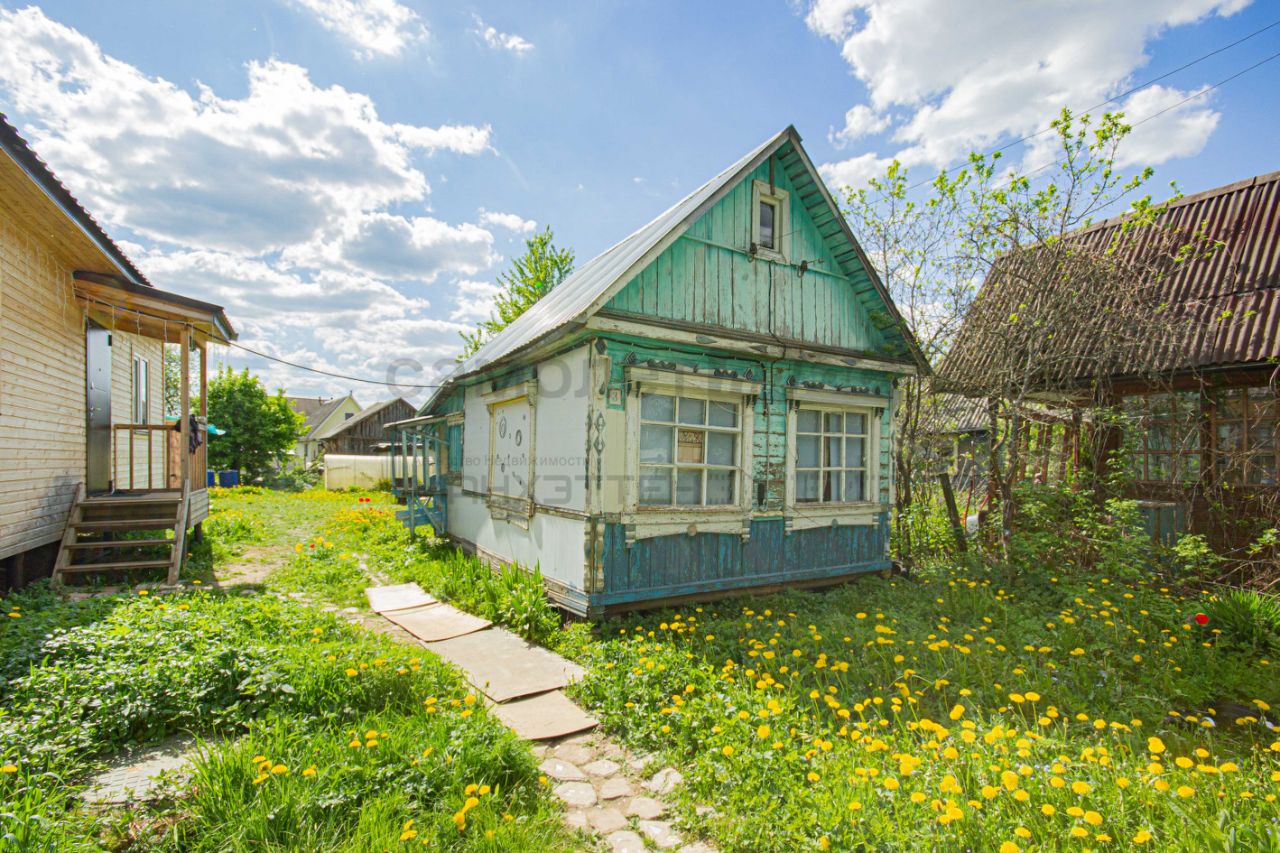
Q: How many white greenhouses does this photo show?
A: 1